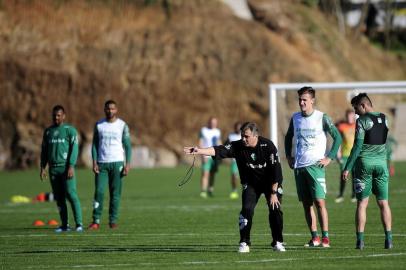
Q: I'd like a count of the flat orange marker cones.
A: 2